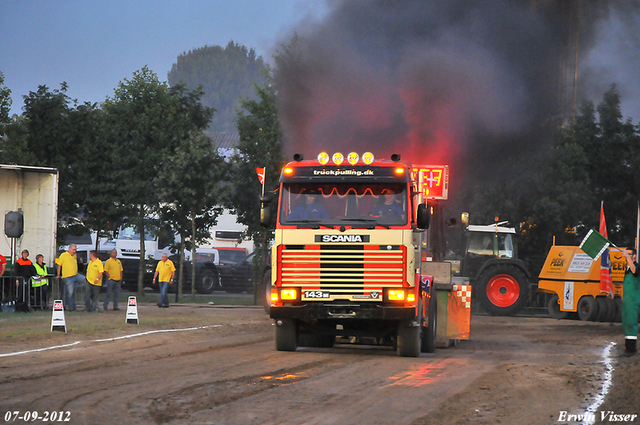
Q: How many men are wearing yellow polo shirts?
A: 4